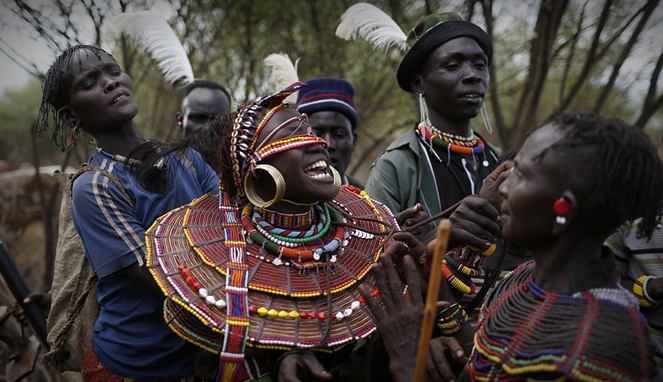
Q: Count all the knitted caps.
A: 1